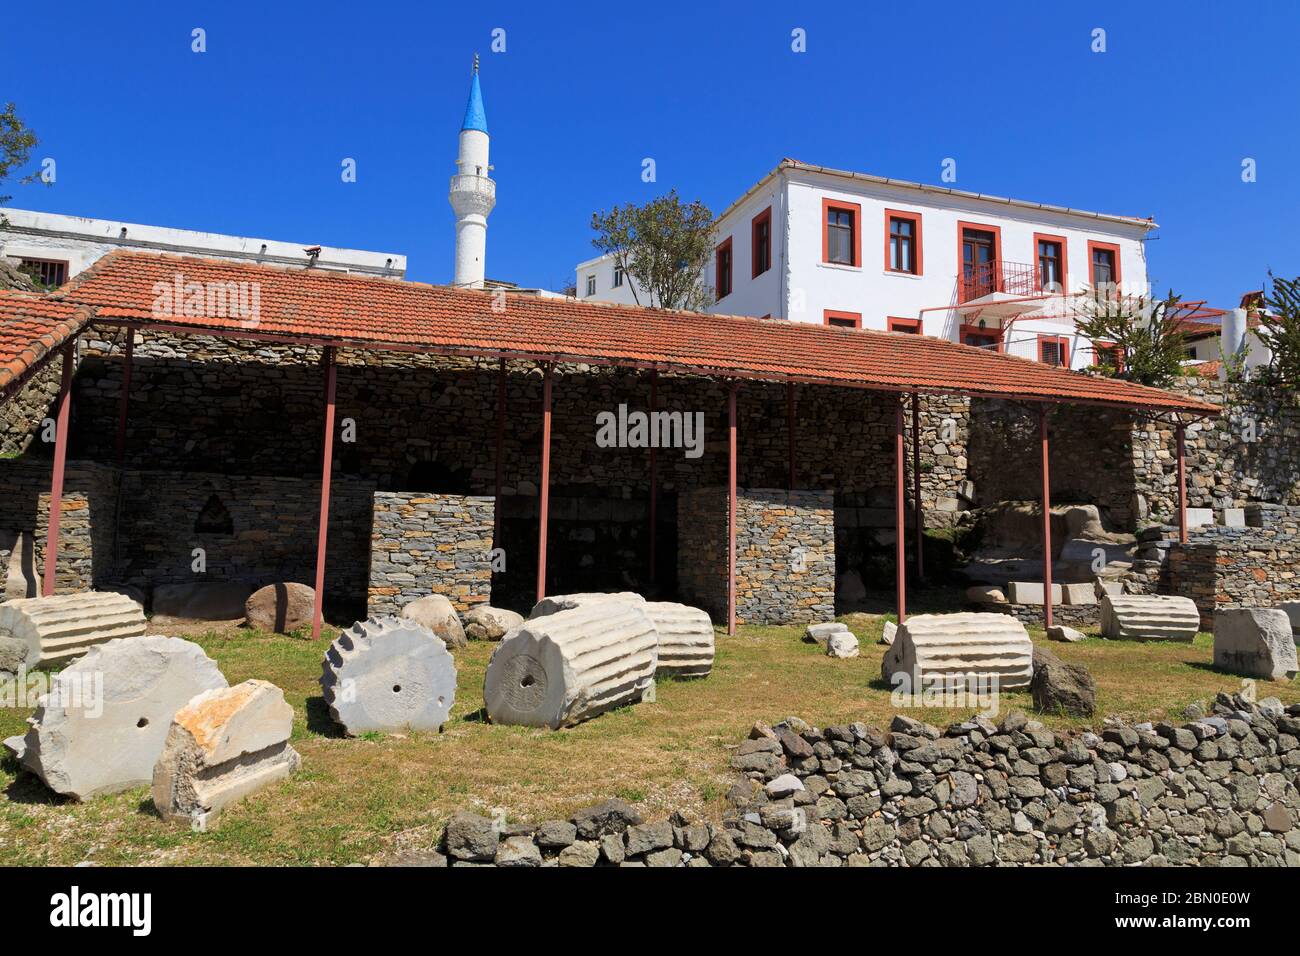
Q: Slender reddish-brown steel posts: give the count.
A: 12